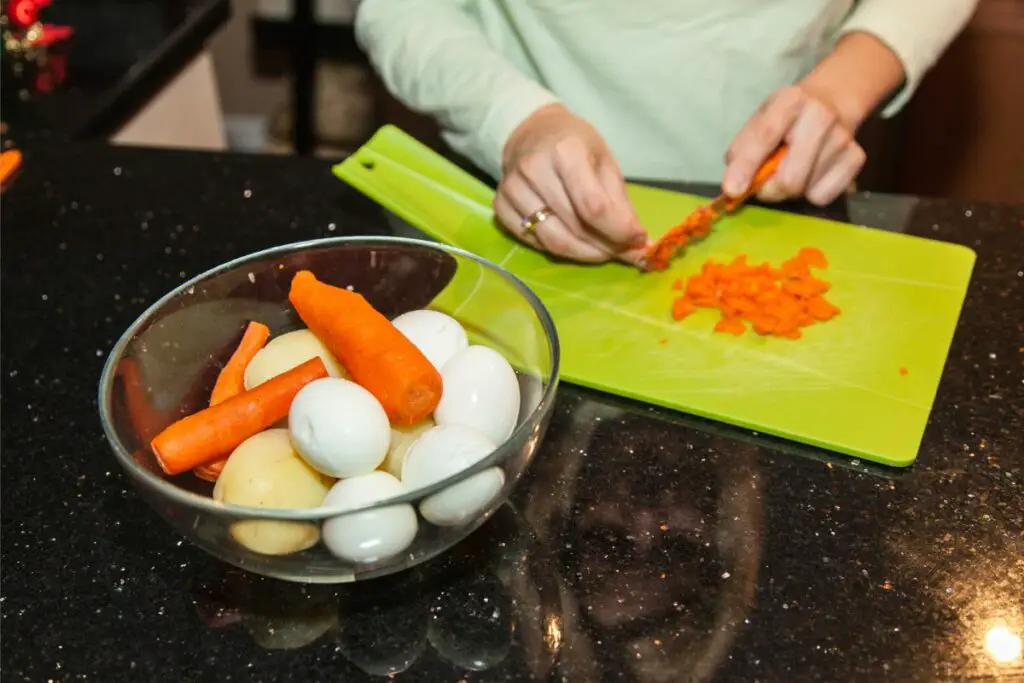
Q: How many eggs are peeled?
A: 5